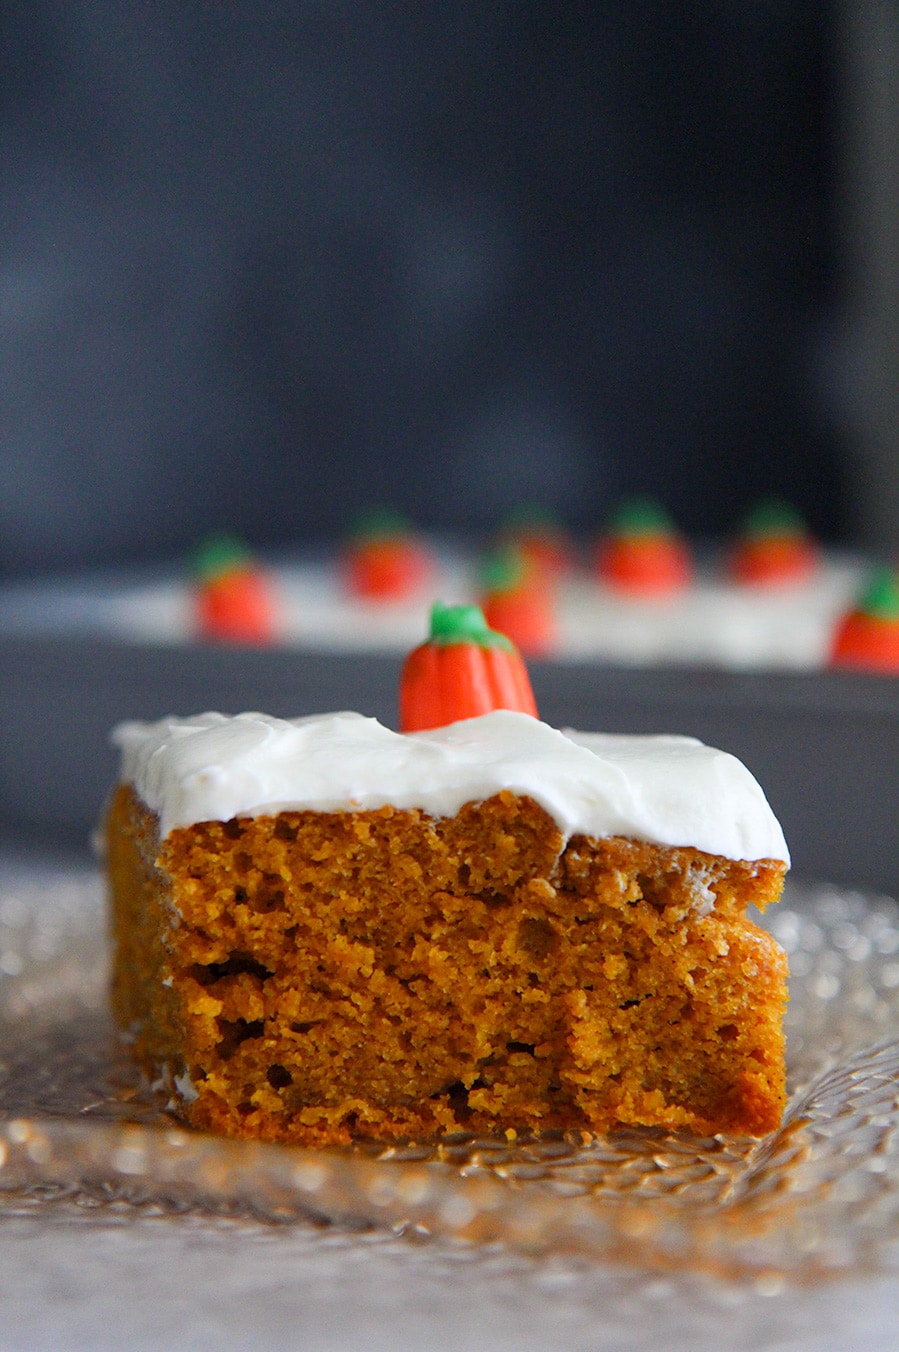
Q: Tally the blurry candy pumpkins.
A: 7